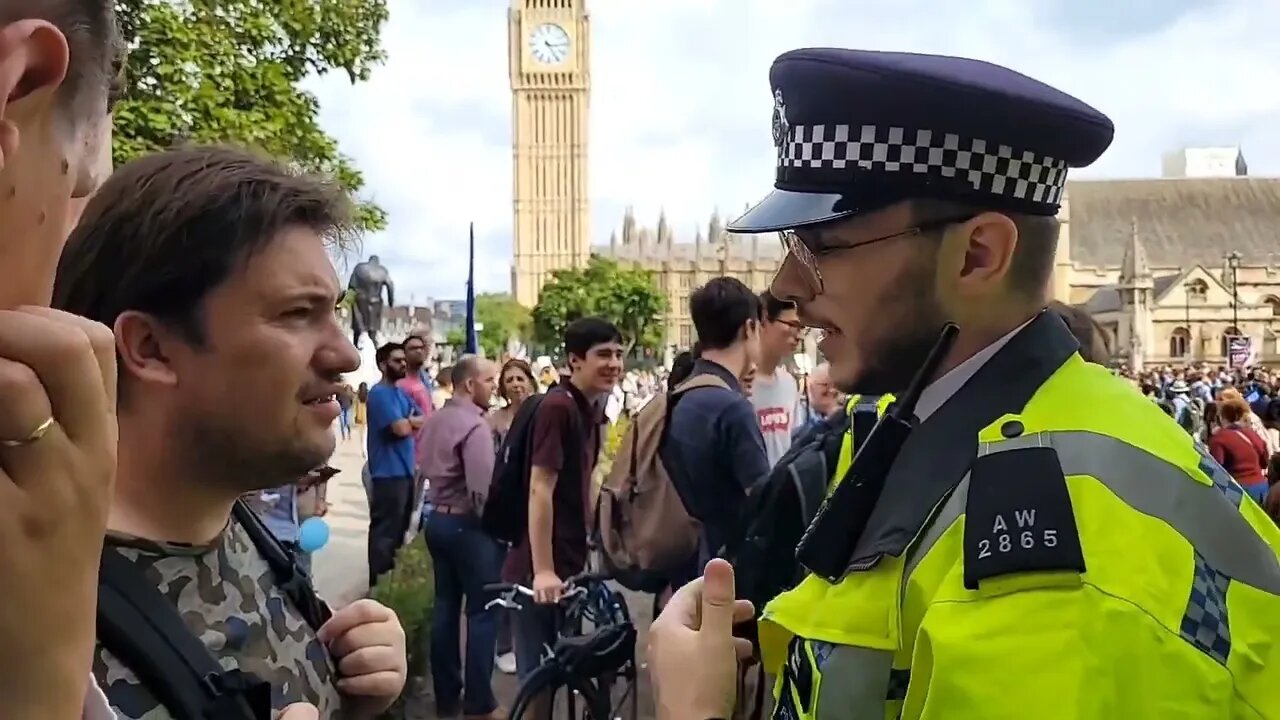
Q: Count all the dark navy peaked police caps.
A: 1